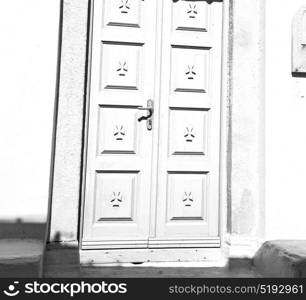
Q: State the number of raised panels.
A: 8